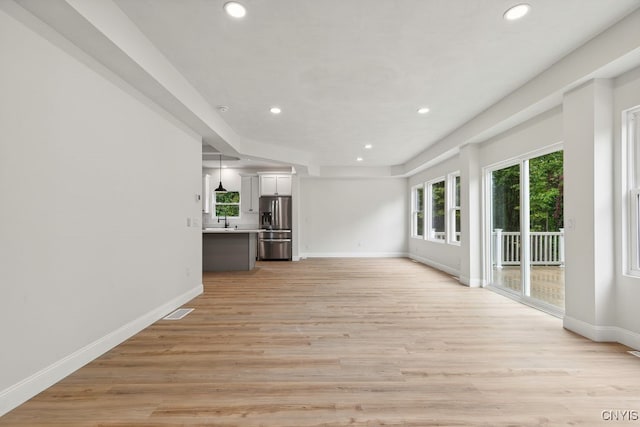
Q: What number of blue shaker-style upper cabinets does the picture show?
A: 0